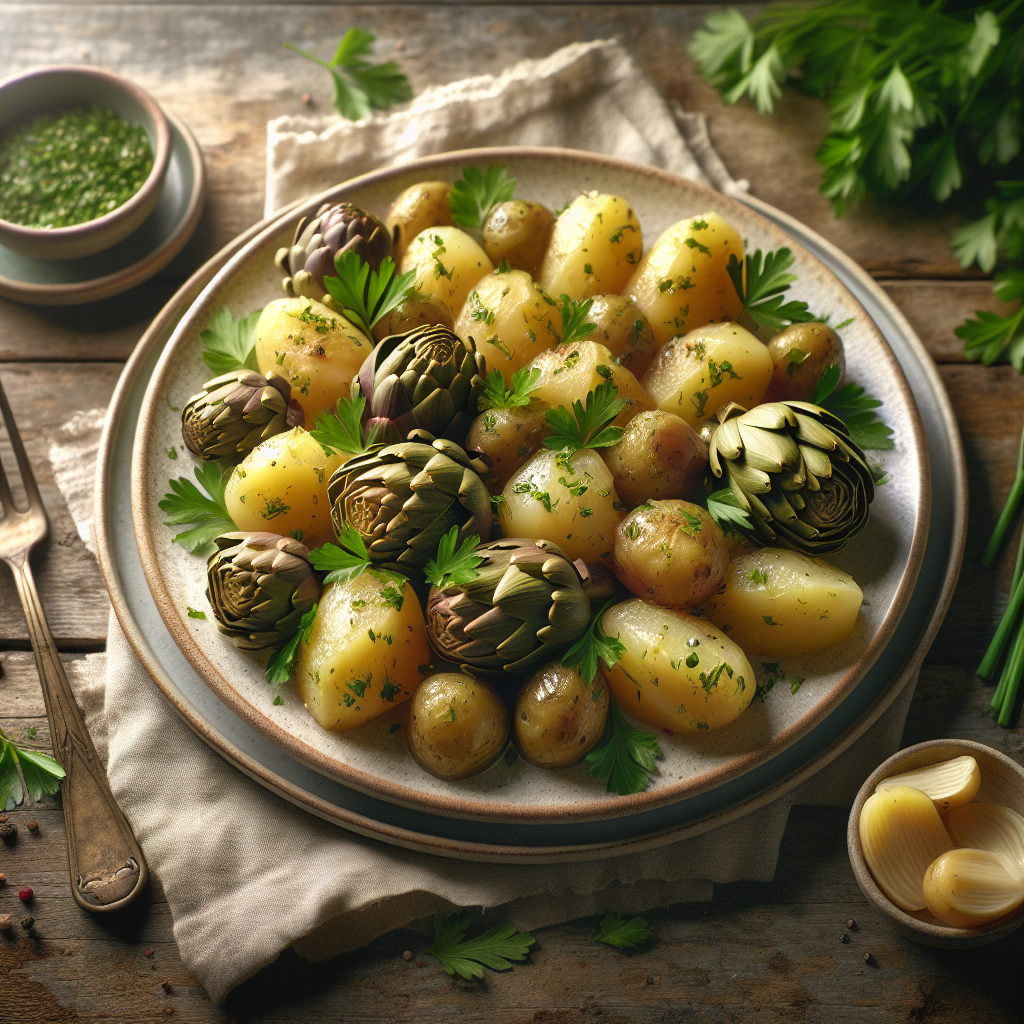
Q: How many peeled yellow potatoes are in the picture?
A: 12